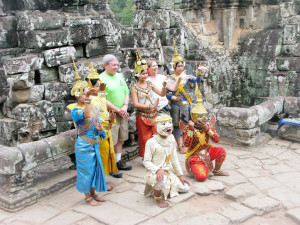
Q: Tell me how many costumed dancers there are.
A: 6